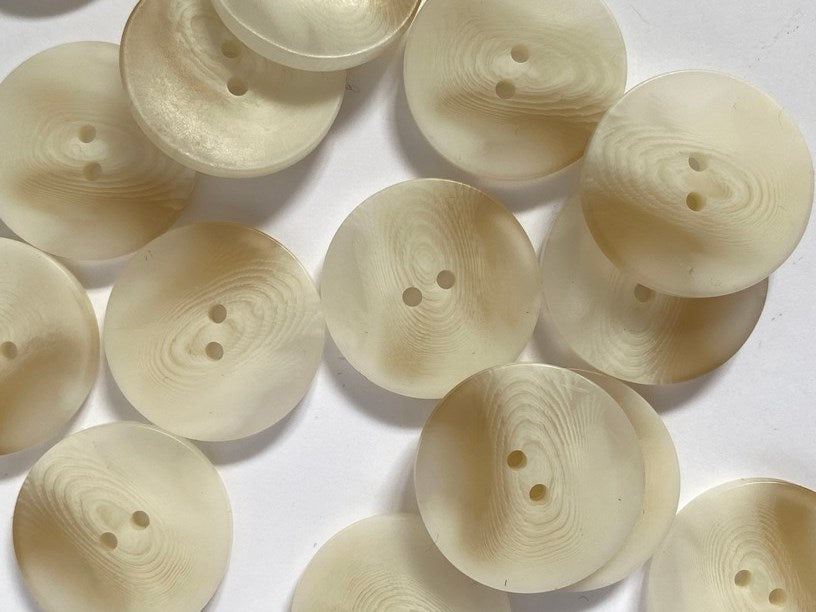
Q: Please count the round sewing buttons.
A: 14